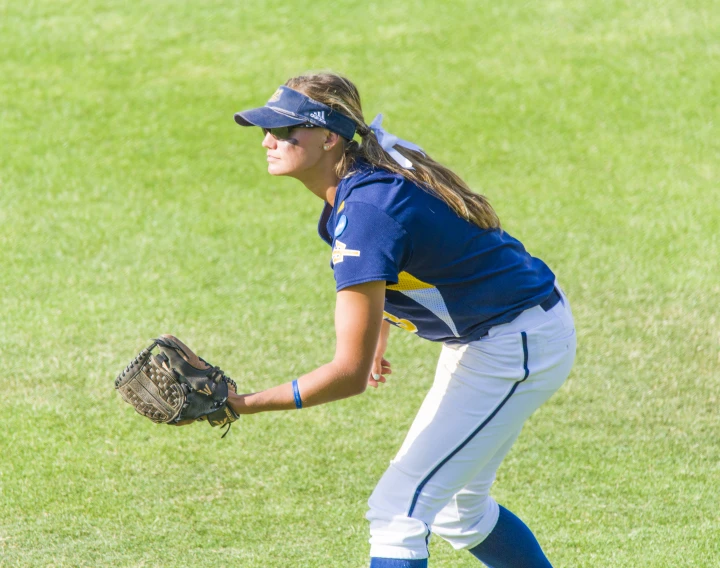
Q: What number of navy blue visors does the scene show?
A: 1